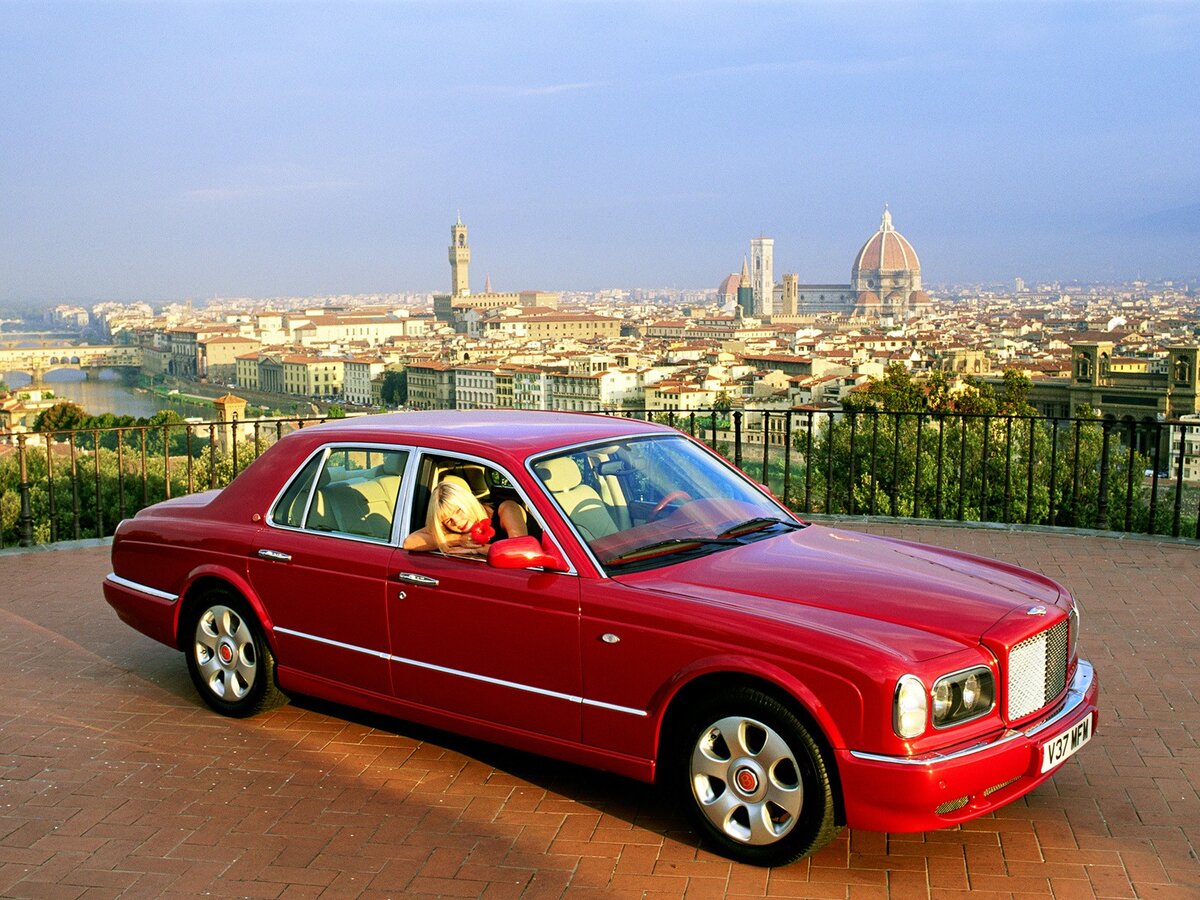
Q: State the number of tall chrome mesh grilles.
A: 1